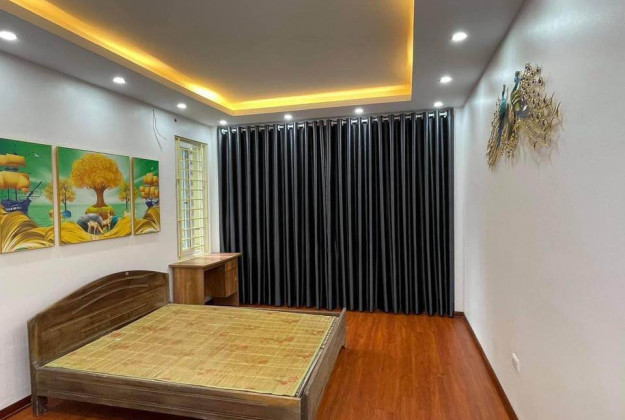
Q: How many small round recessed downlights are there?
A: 9